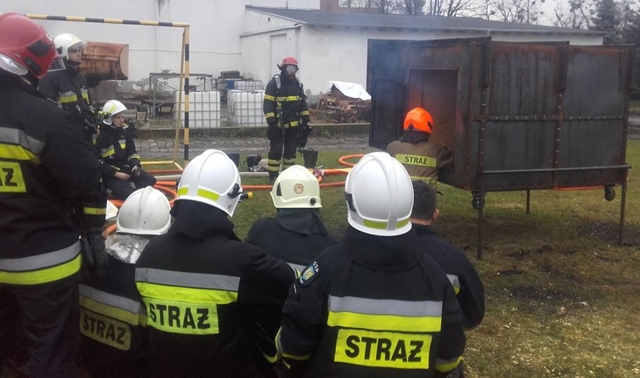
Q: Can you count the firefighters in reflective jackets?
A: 10